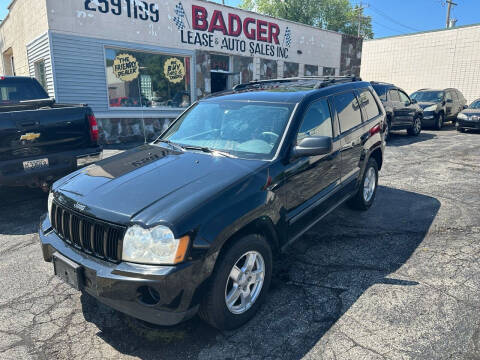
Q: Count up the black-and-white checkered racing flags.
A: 2